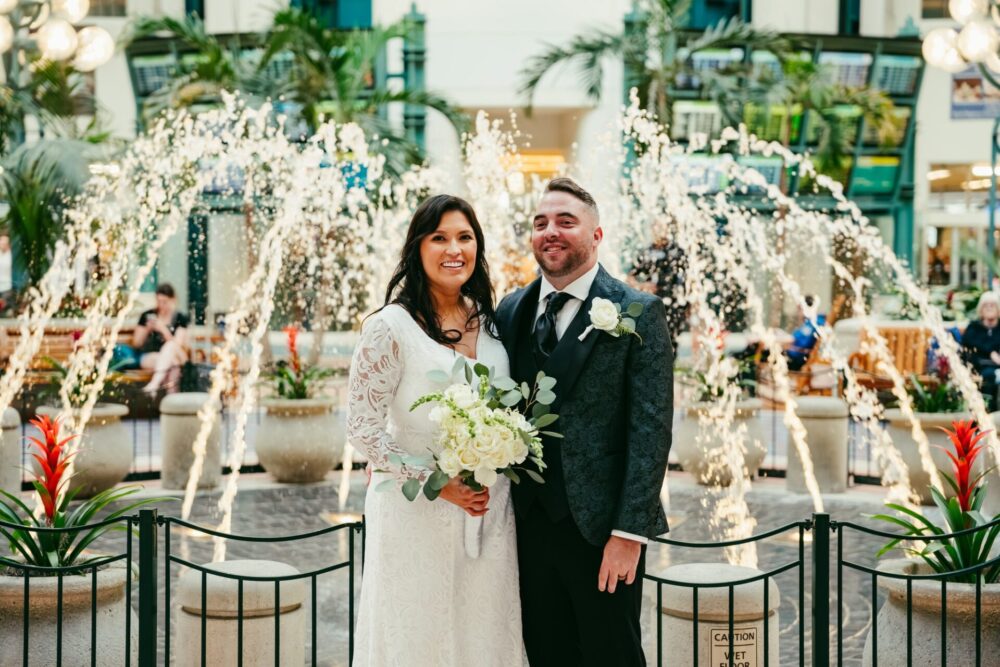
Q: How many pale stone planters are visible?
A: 6